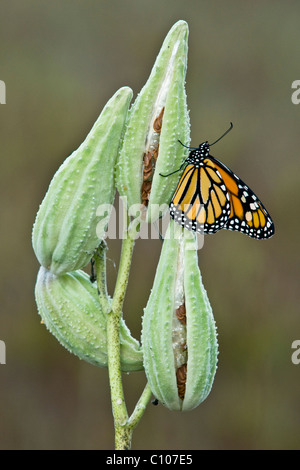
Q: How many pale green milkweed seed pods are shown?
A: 4